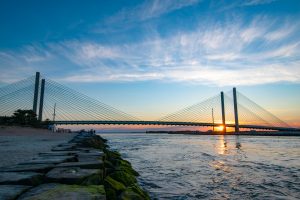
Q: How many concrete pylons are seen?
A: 4